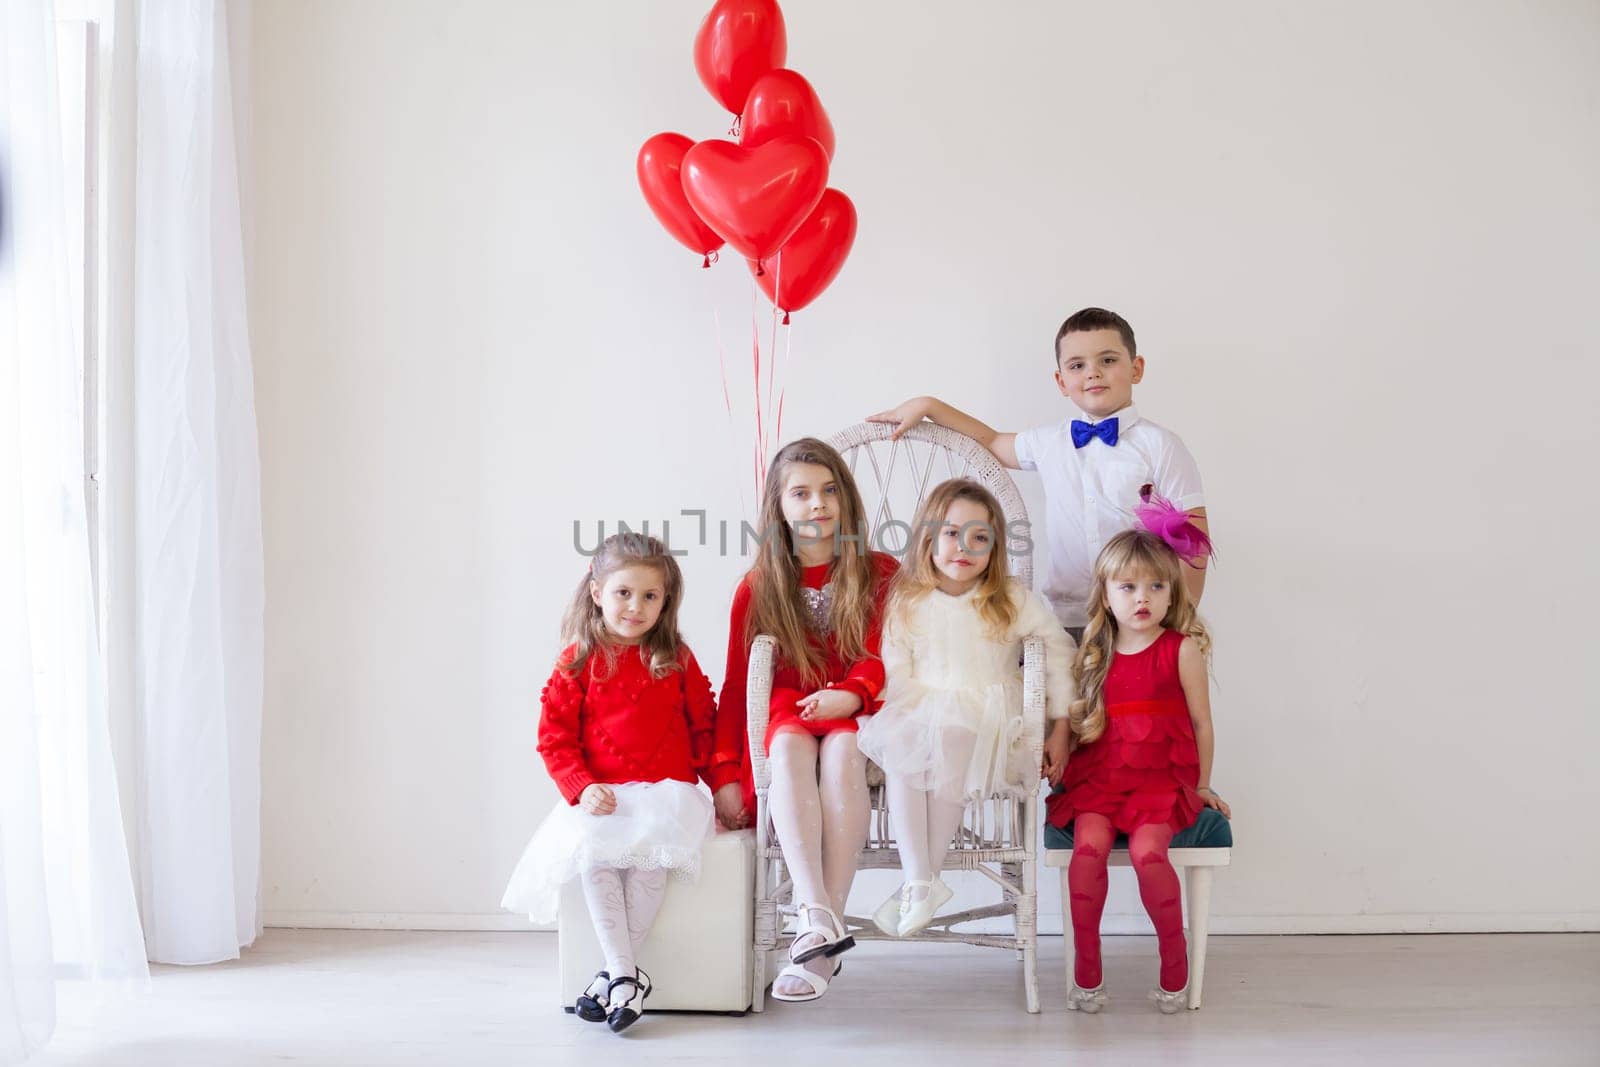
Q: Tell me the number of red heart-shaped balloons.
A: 5